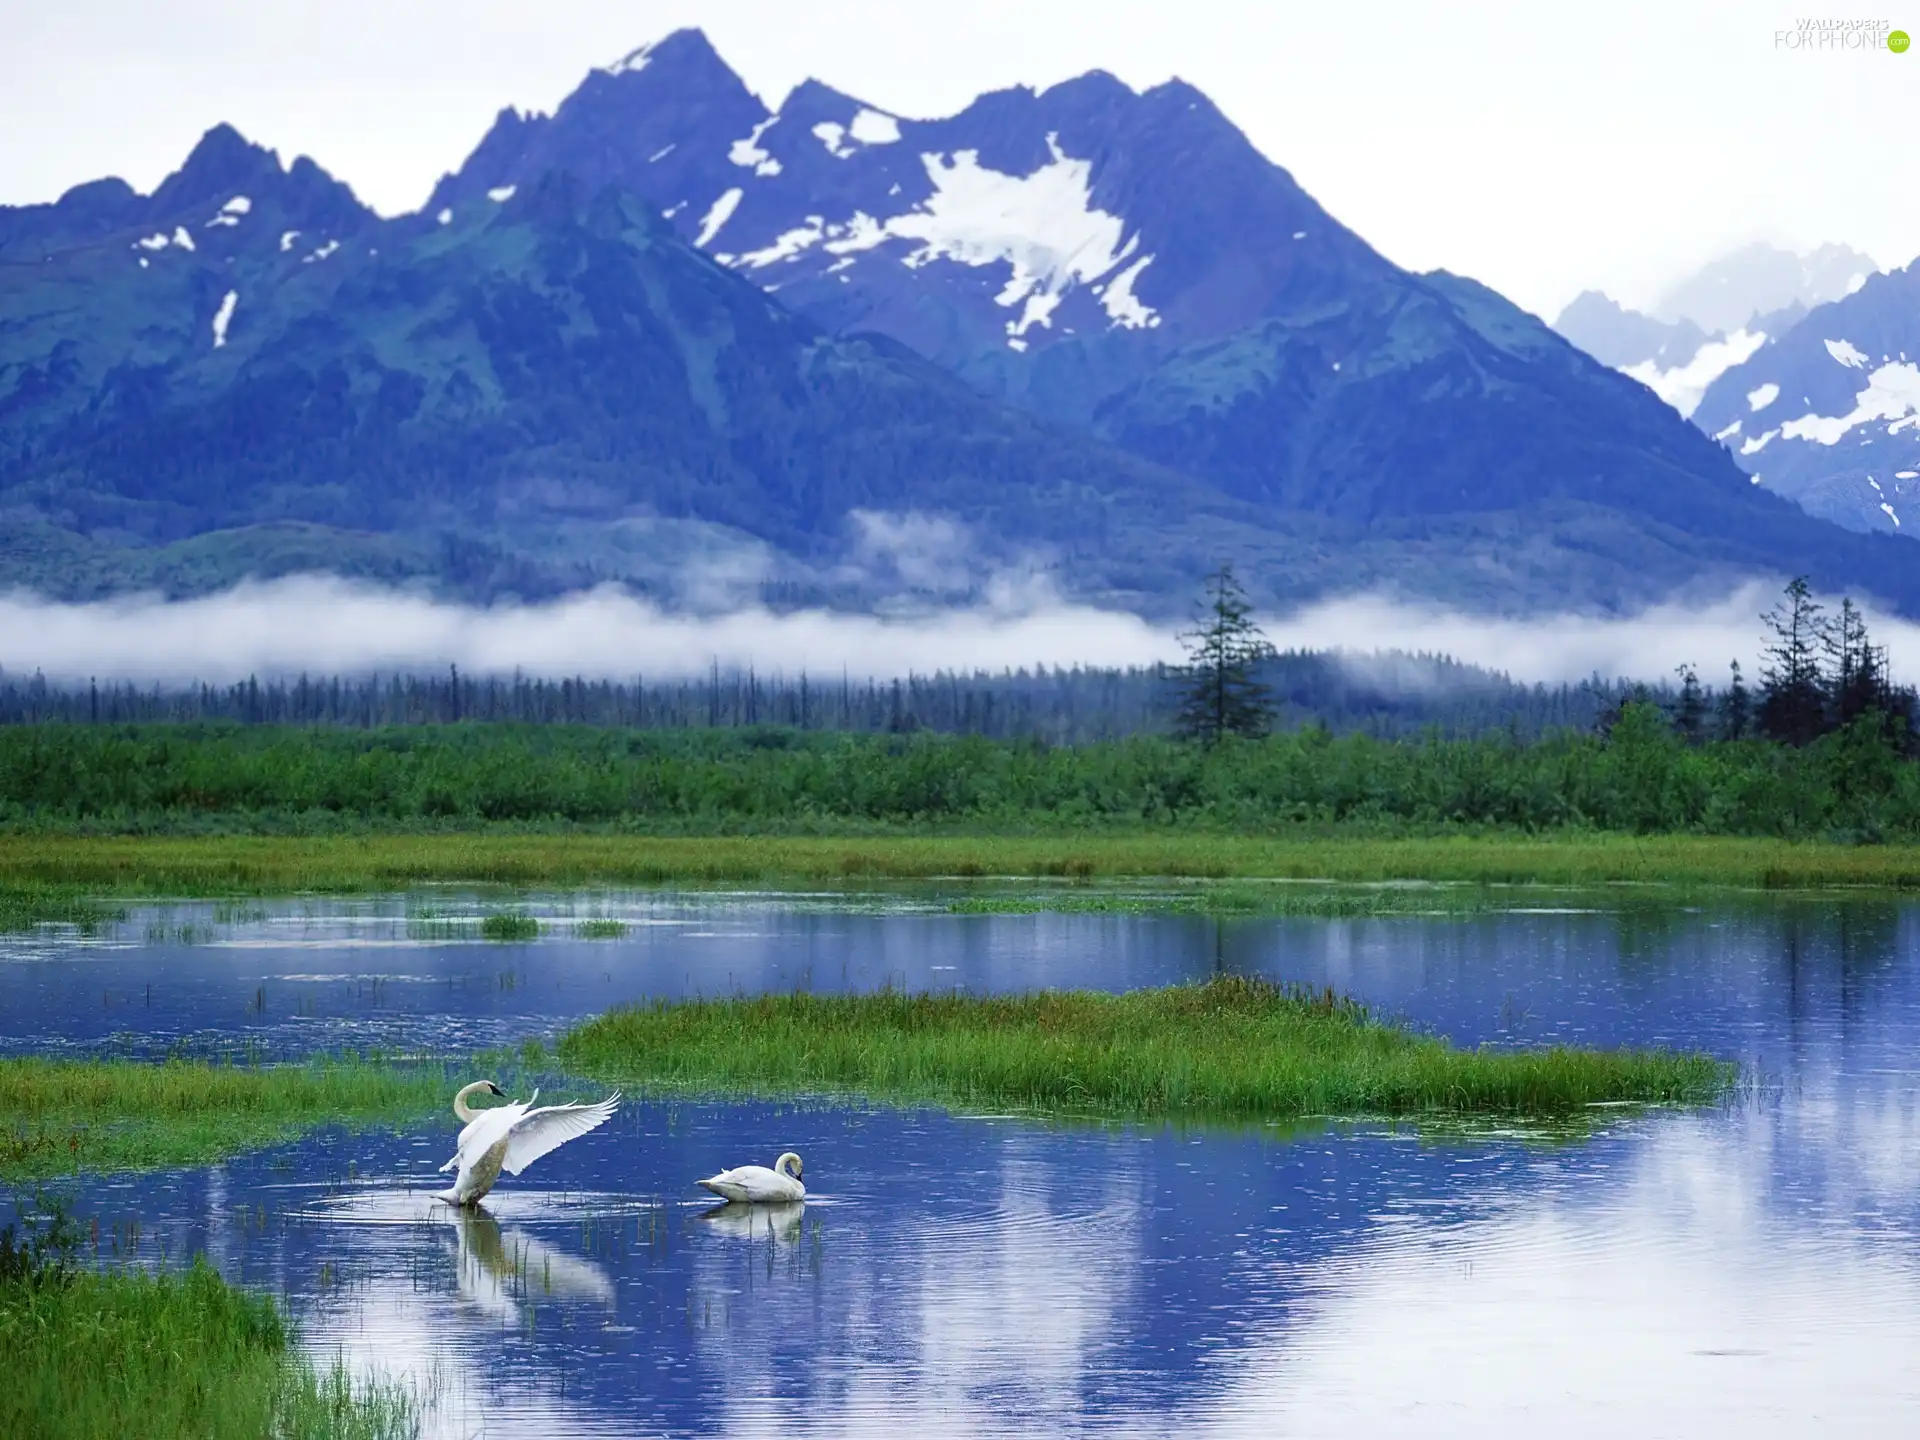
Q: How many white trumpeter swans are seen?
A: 2